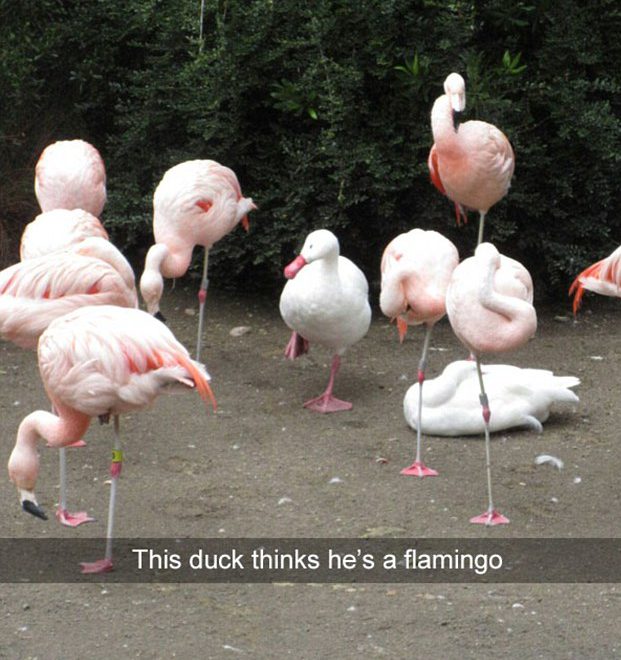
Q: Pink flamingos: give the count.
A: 9